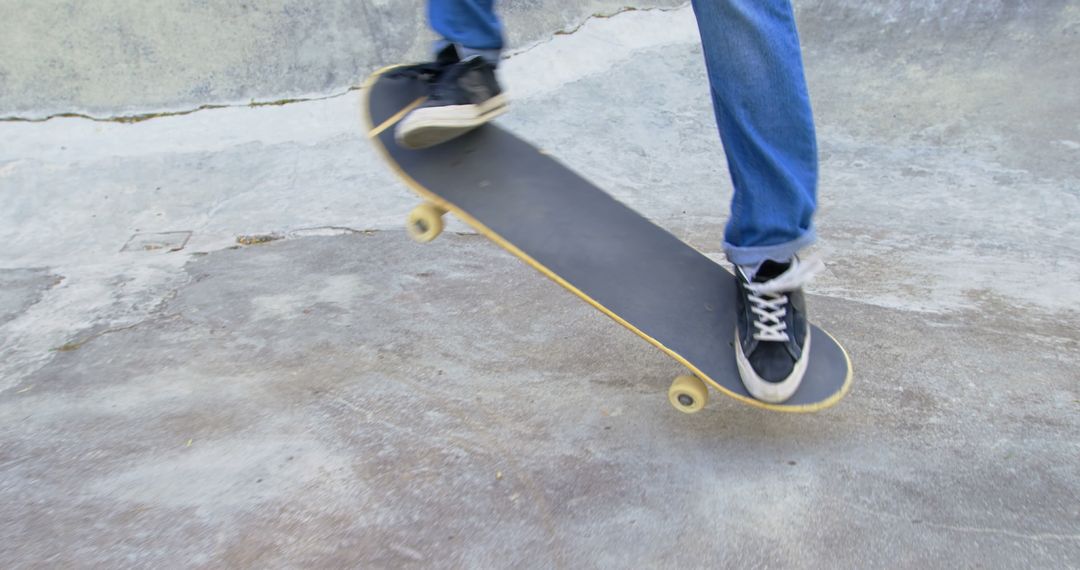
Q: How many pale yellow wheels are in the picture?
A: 2